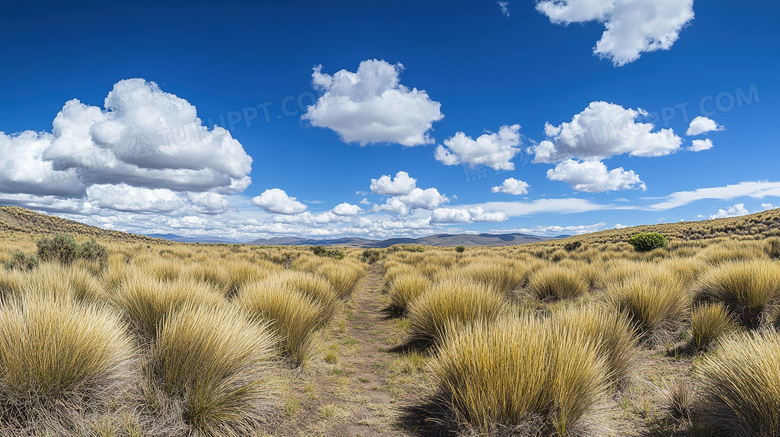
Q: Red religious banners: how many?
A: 0